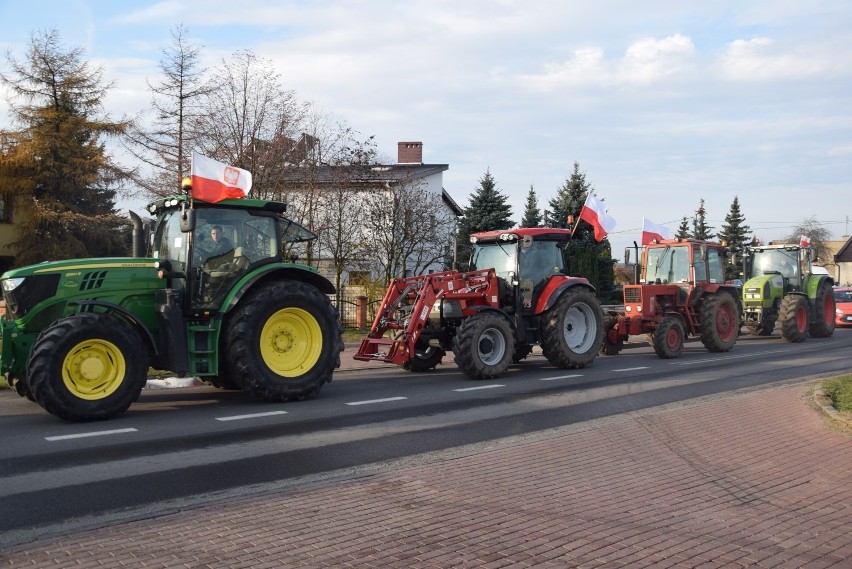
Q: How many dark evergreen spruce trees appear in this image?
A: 6